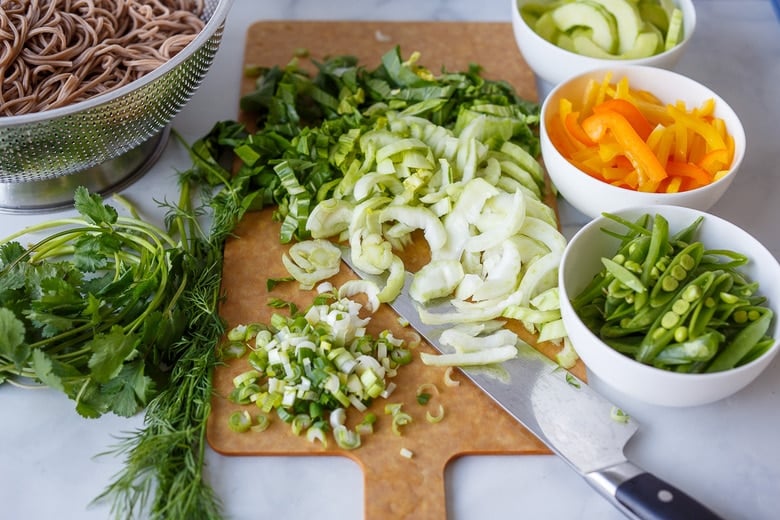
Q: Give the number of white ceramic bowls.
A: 3